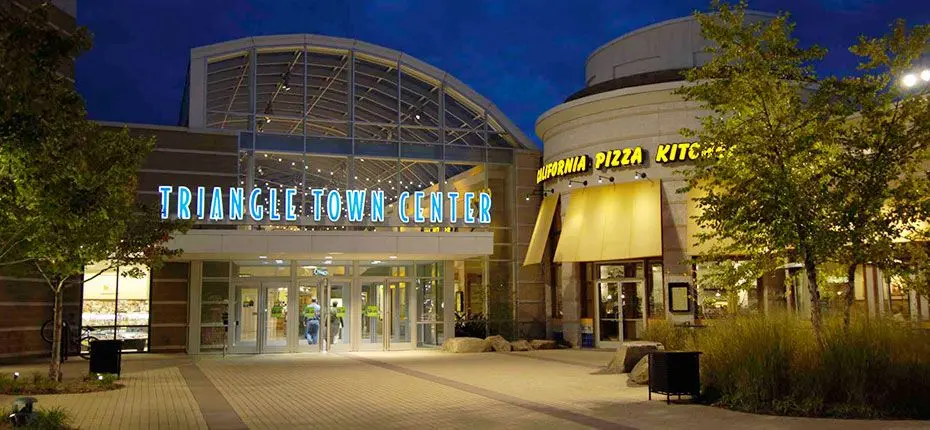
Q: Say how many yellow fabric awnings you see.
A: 3